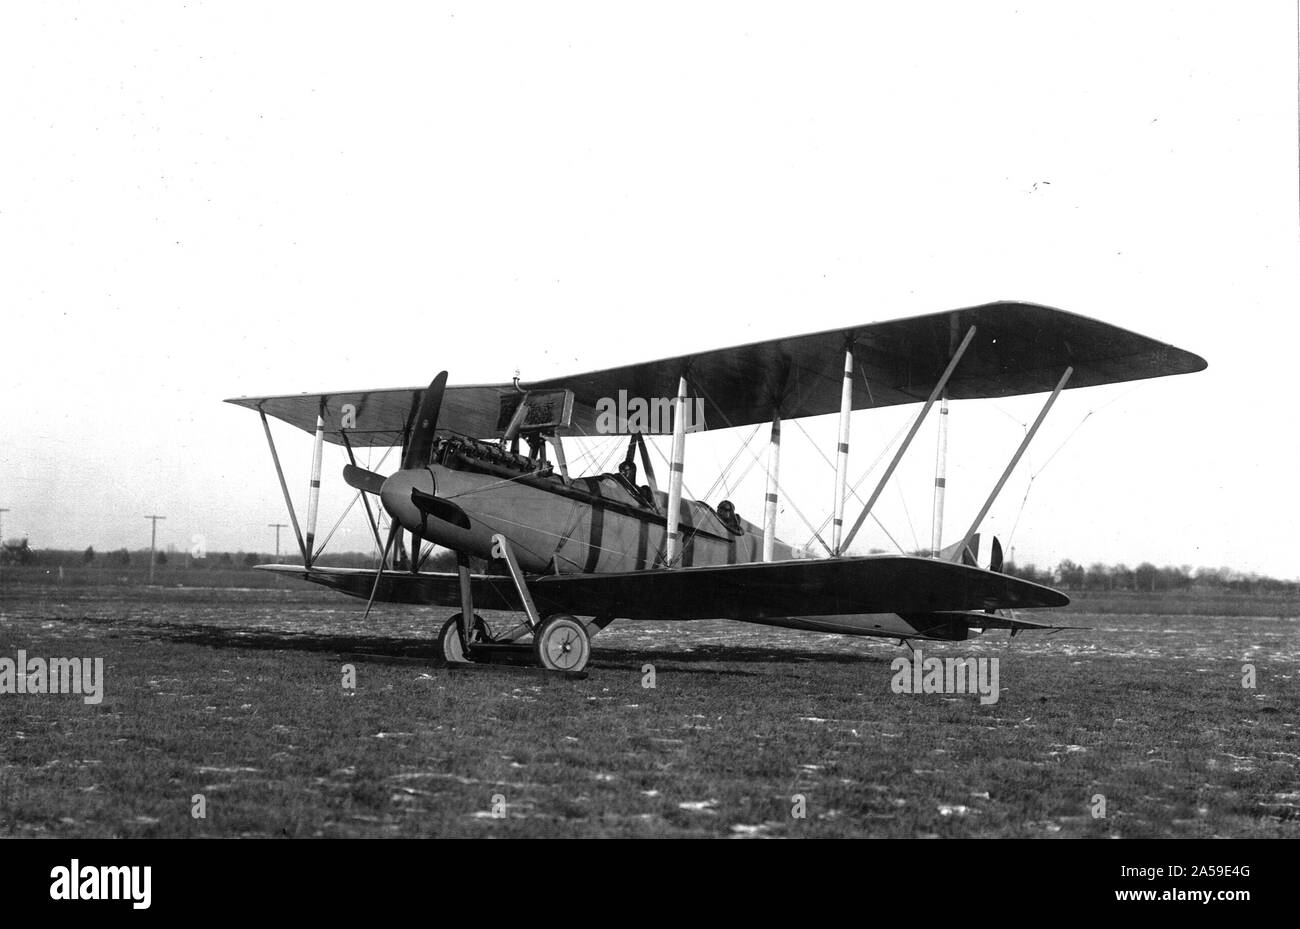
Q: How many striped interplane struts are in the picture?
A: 5